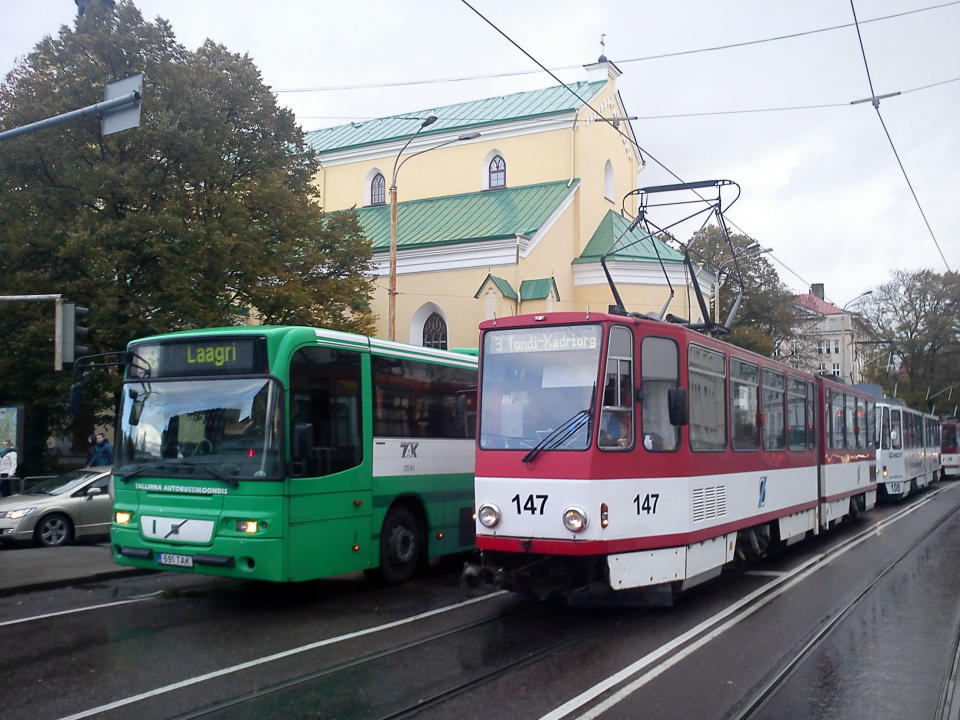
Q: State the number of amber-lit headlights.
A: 2